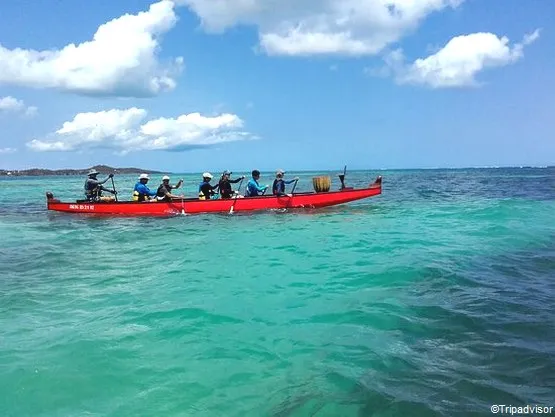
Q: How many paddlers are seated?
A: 7